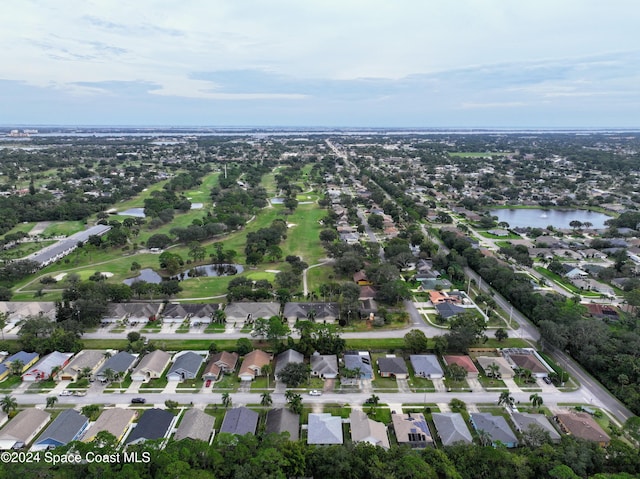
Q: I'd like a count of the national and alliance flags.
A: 0